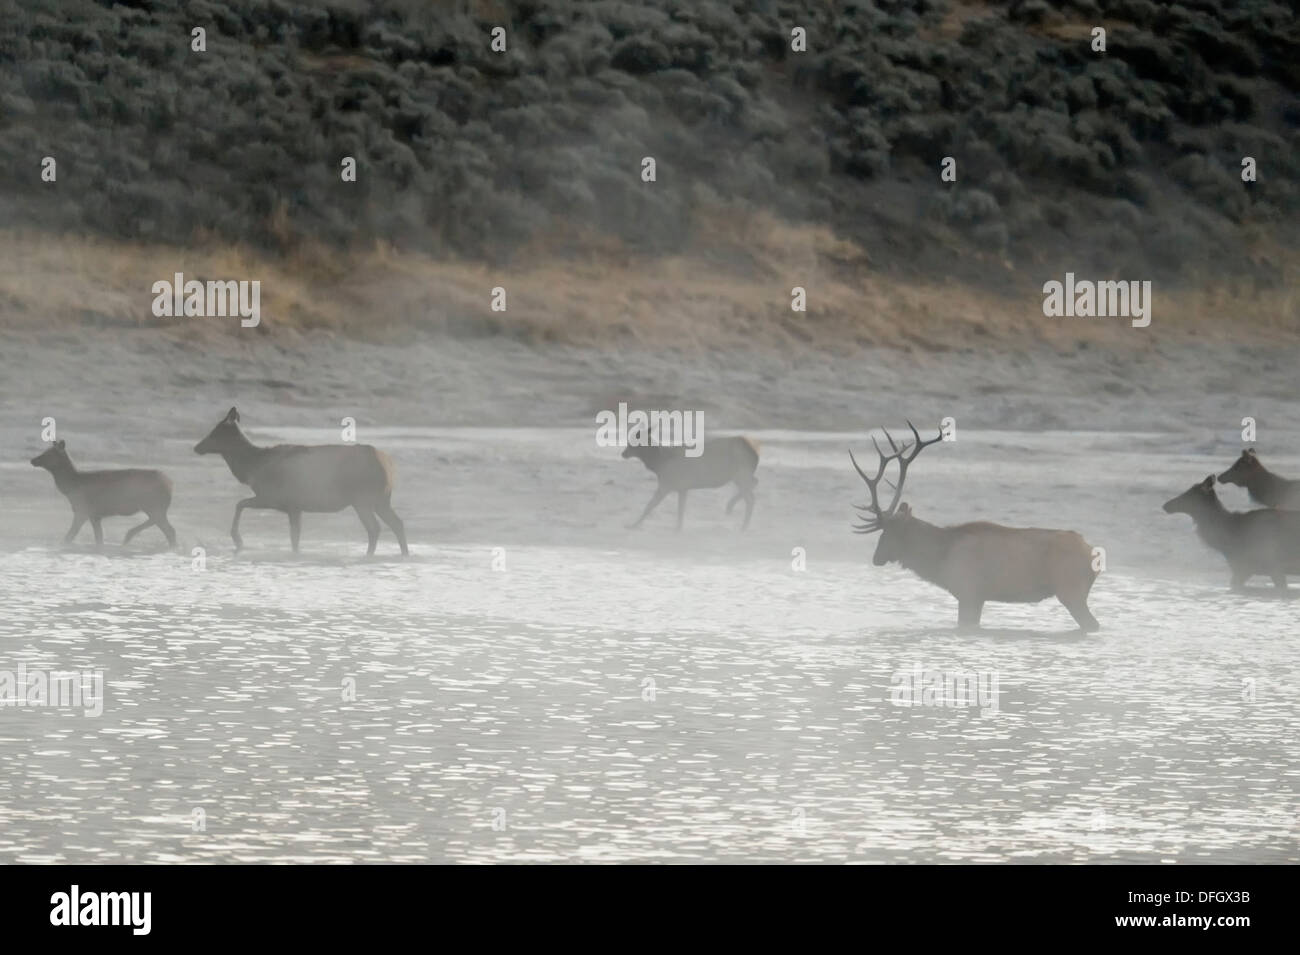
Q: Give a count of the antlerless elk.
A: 5